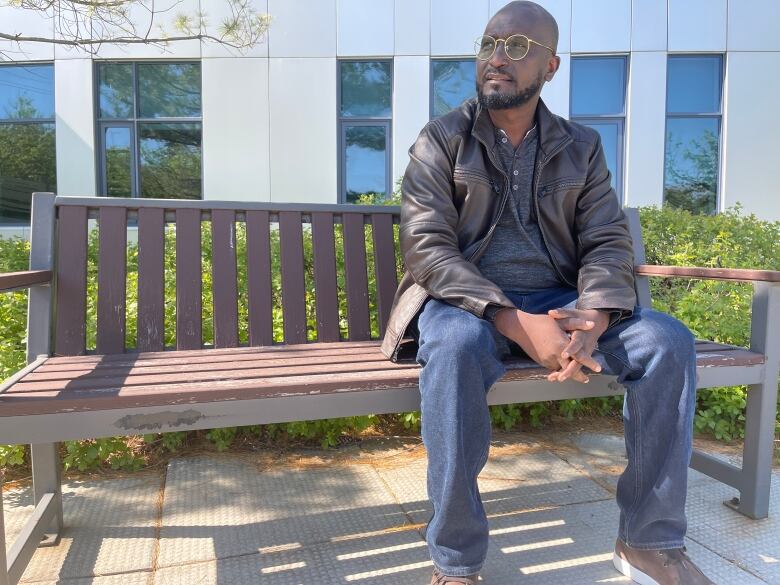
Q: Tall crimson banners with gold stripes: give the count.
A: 0